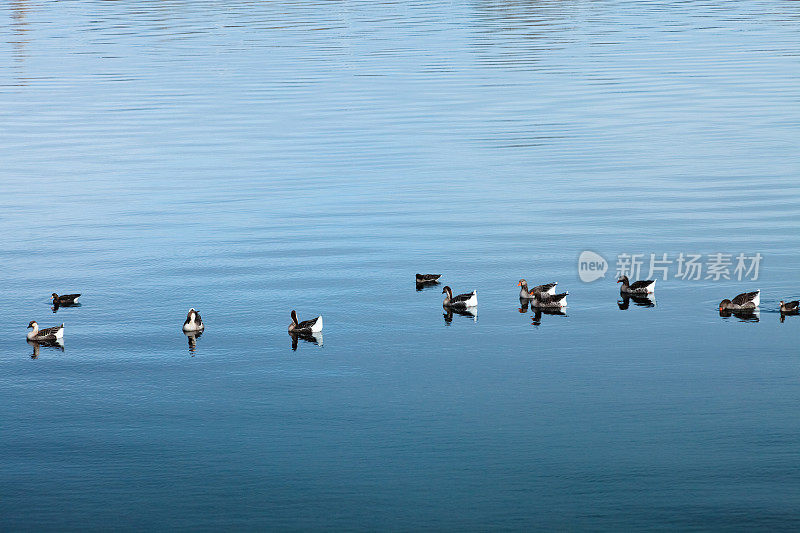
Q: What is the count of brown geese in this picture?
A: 11